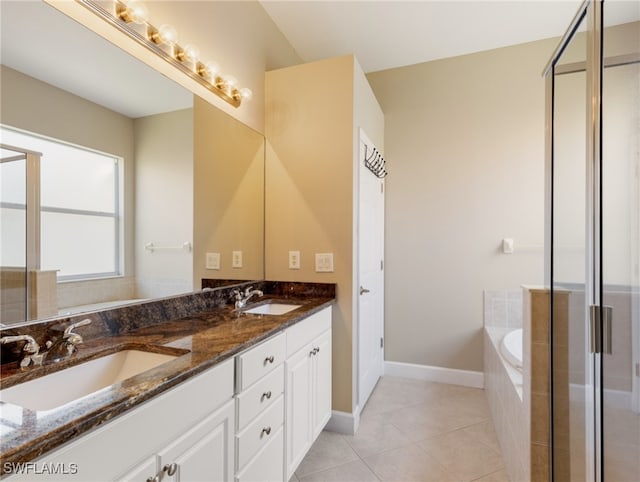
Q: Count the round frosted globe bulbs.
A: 6